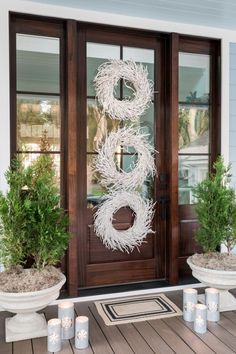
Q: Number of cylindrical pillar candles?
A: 6